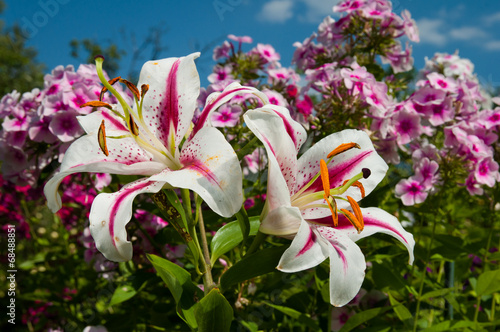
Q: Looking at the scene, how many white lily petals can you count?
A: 12